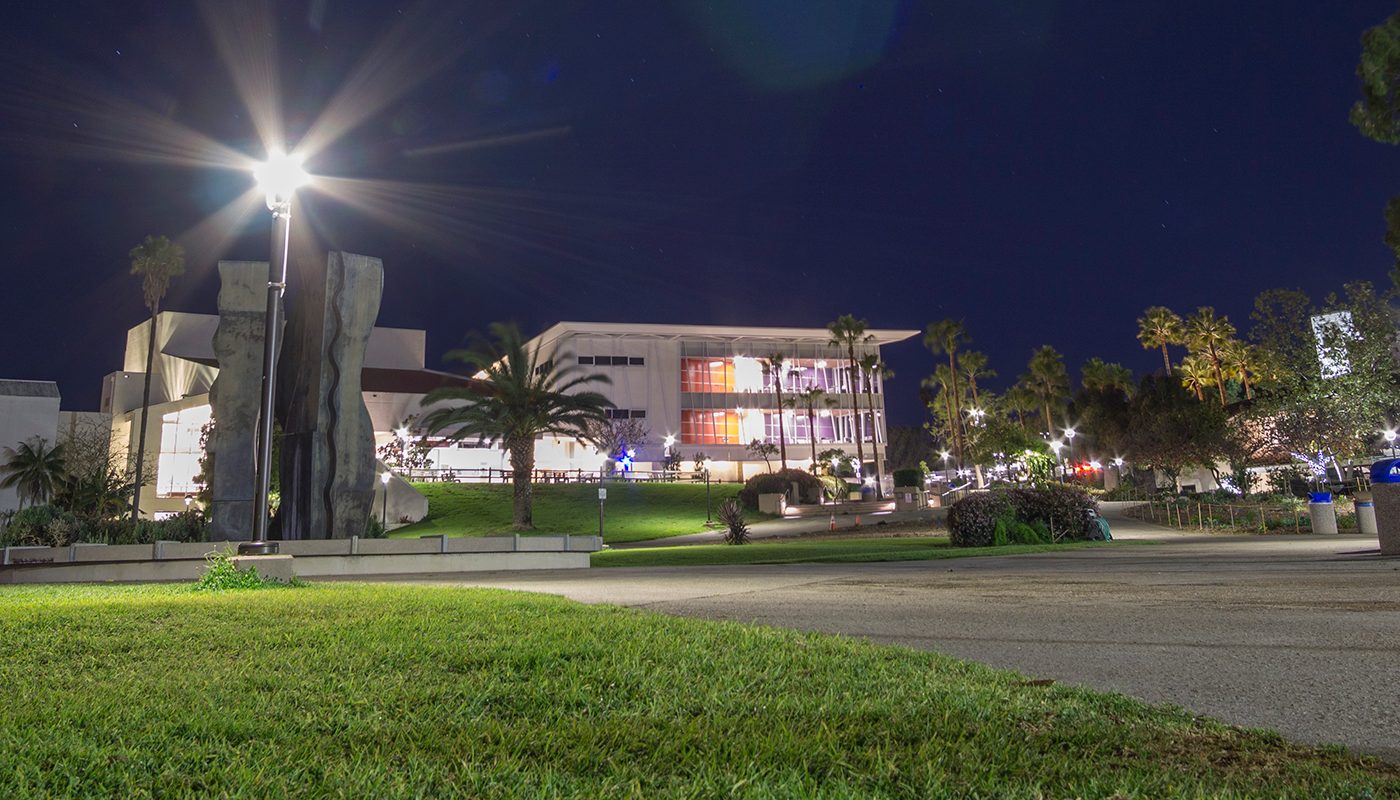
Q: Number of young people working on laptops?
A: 0